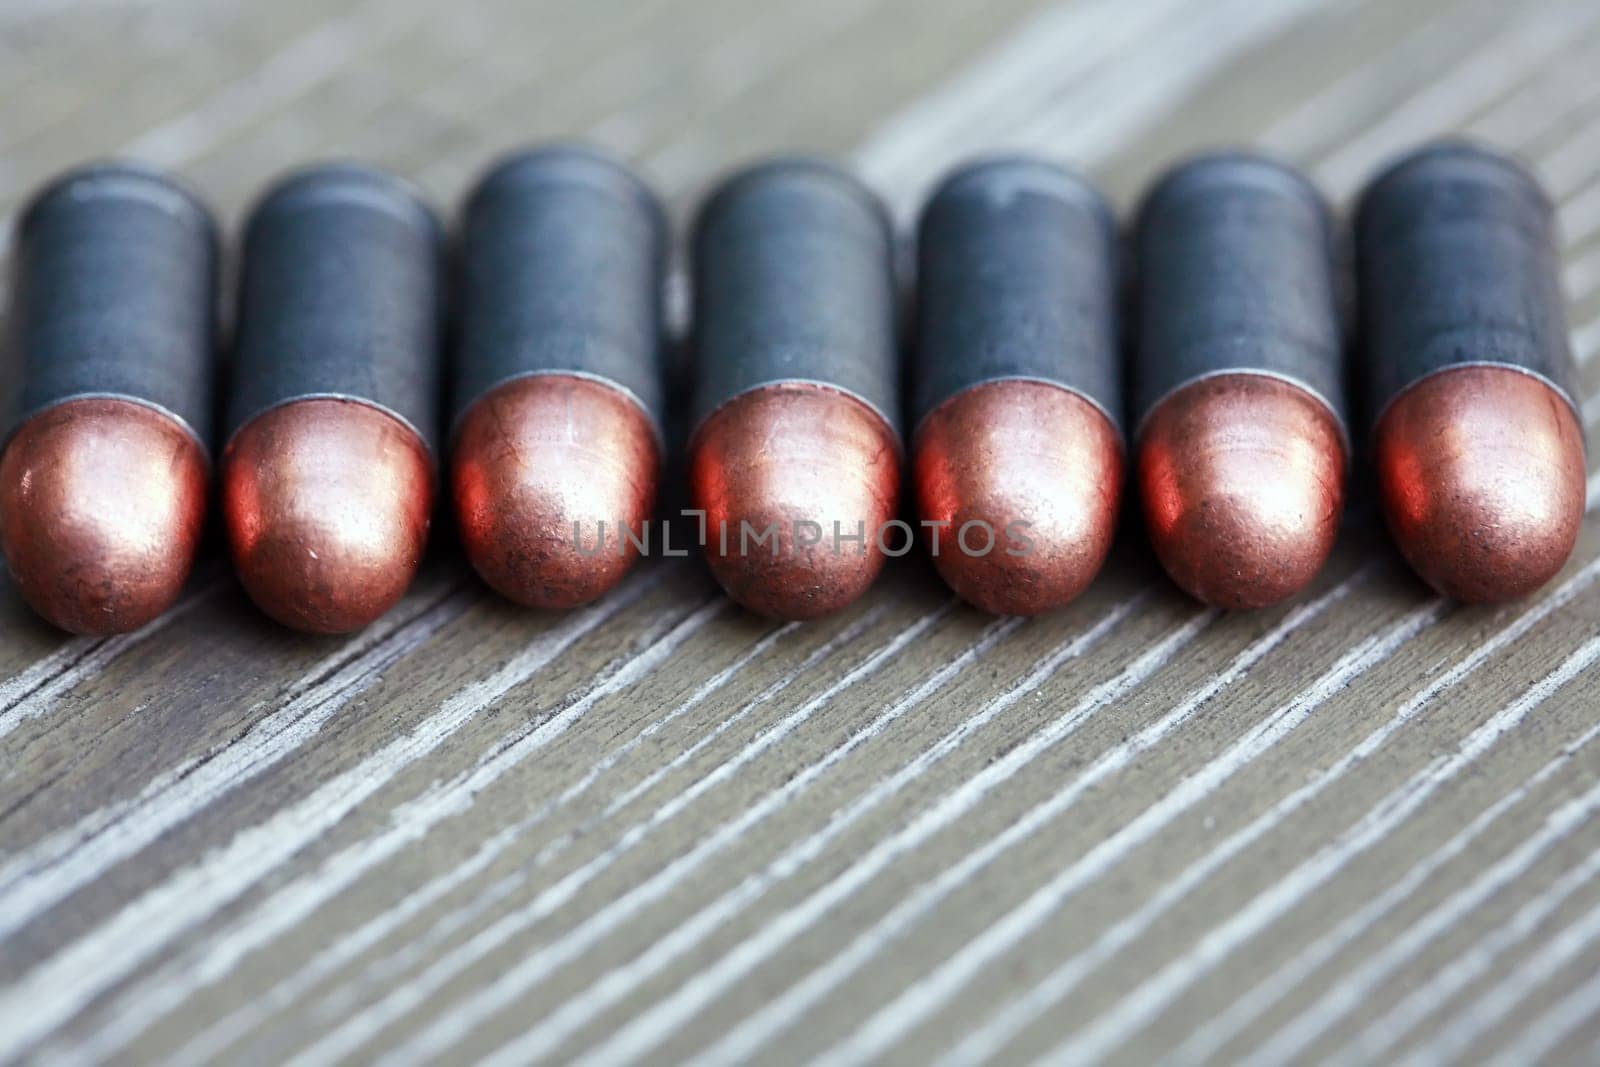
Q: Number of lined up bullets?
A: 7